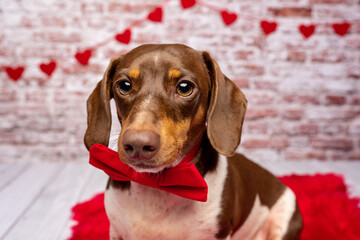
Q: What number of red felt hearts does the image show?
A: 10